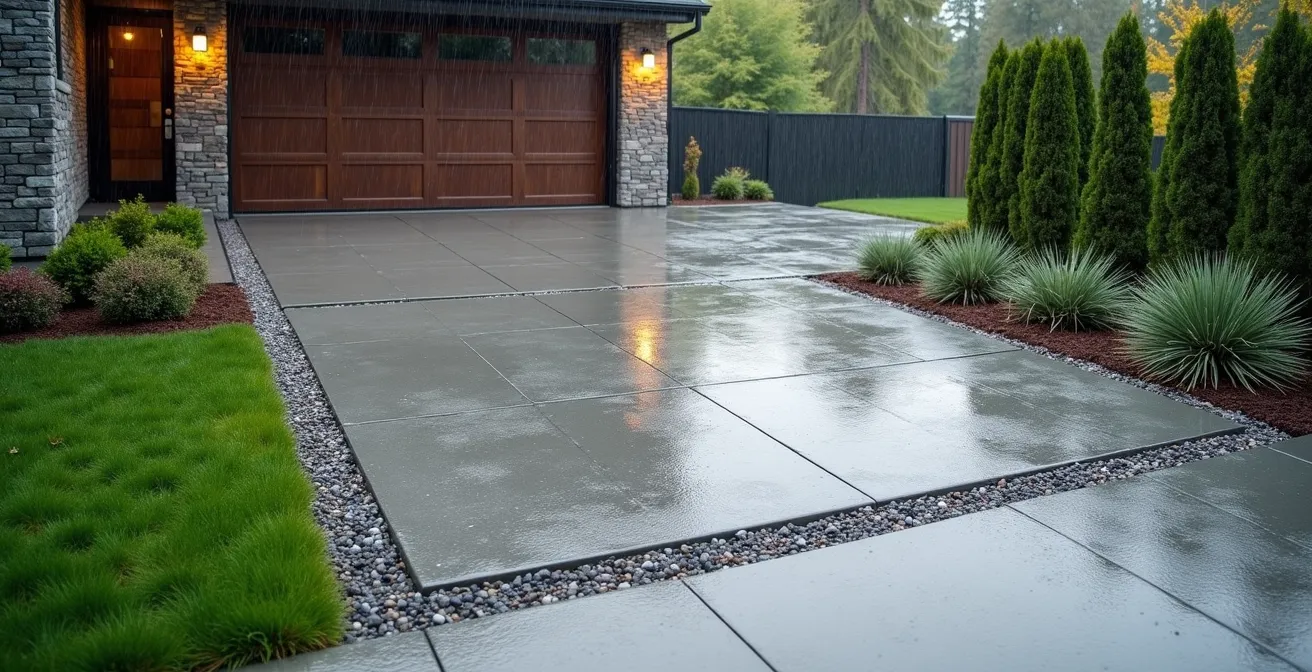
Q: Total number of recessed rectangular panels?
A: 12